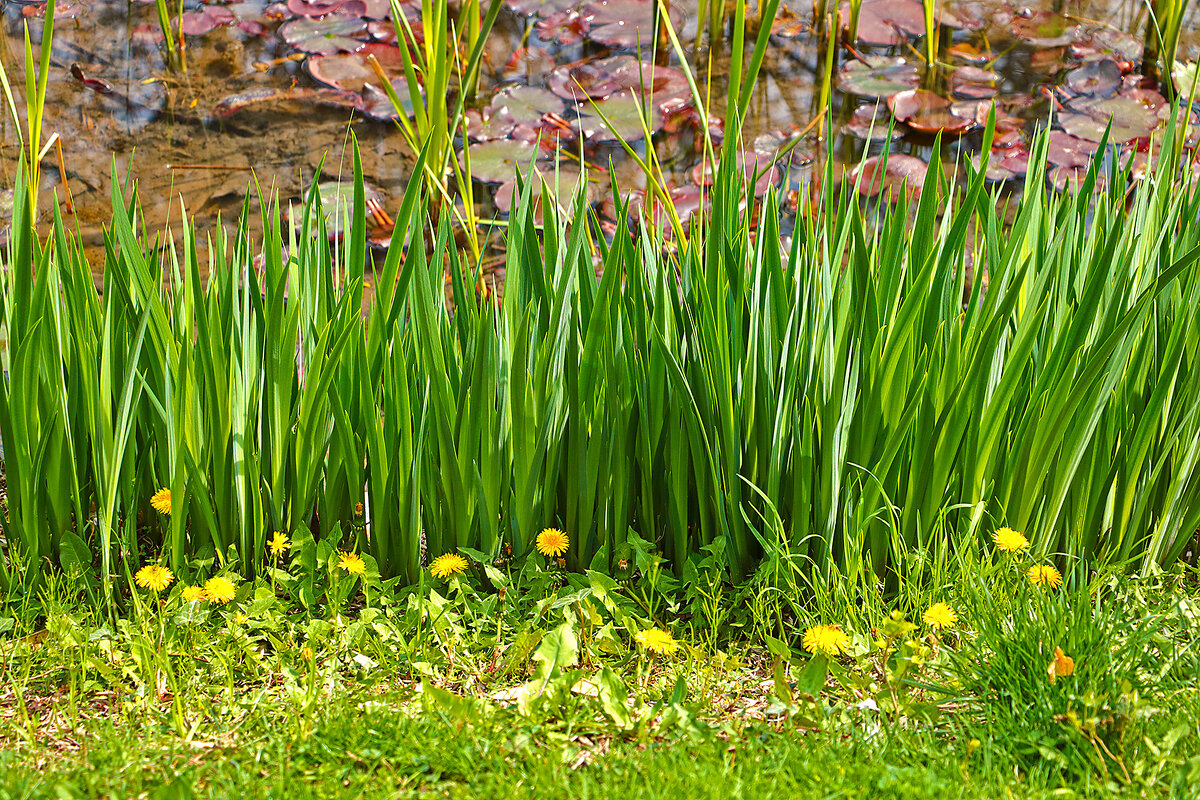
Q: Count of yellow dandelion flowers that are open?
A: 13